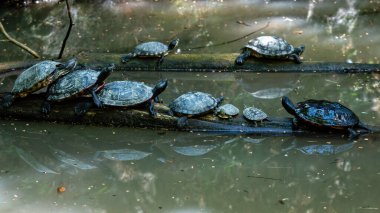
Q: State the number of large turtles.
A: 7